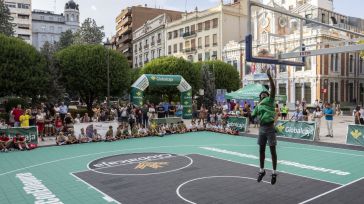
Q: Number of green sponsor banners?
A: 4